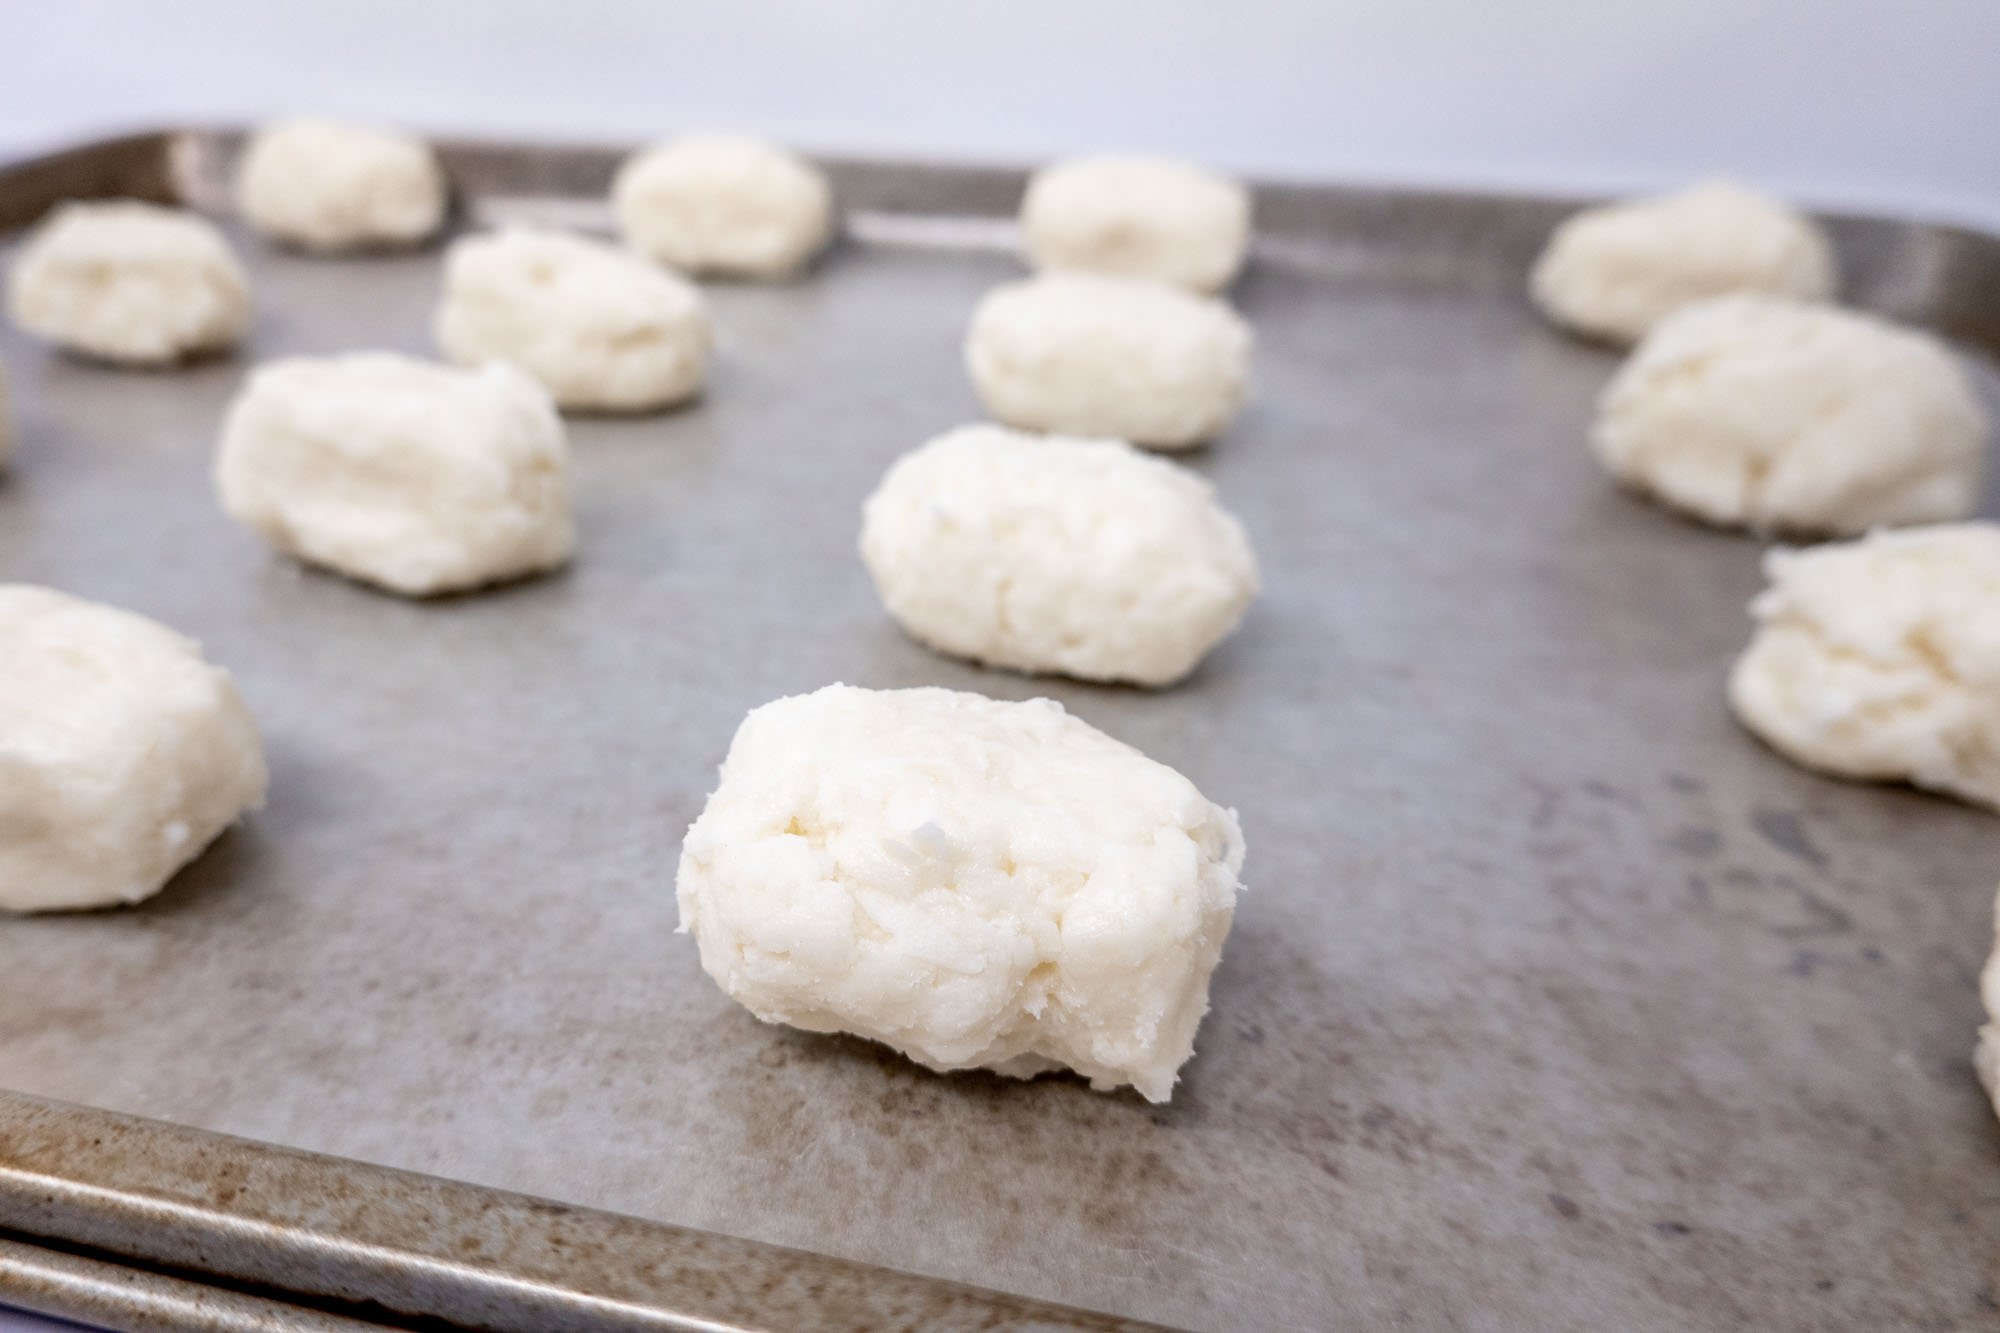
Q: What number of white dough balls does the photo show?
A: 15